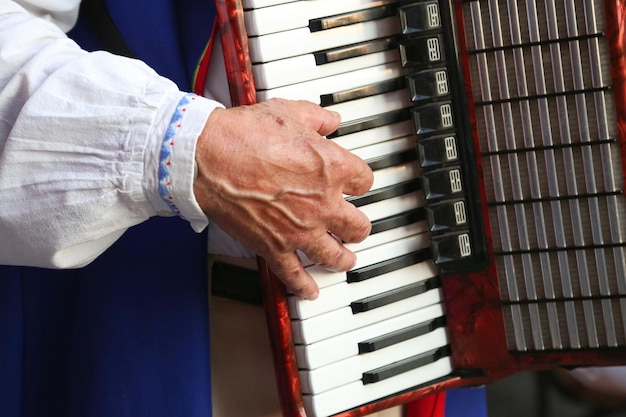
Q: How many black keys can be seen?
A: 11